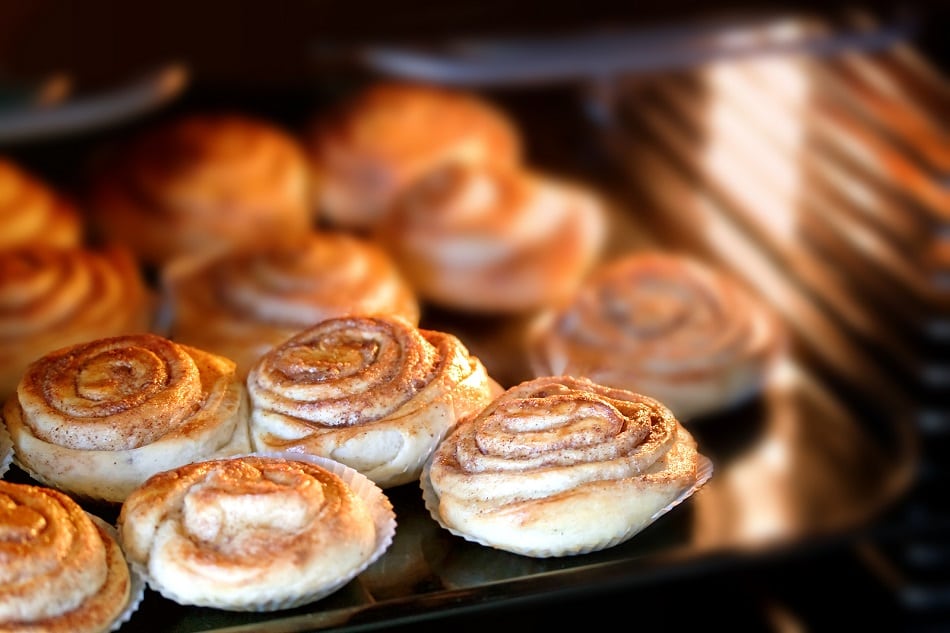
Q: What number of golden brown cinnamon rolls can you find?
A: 12